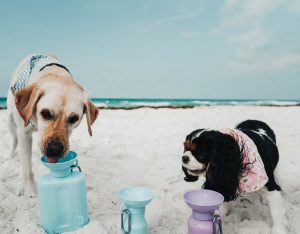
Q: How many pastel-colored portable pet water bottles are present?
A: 3